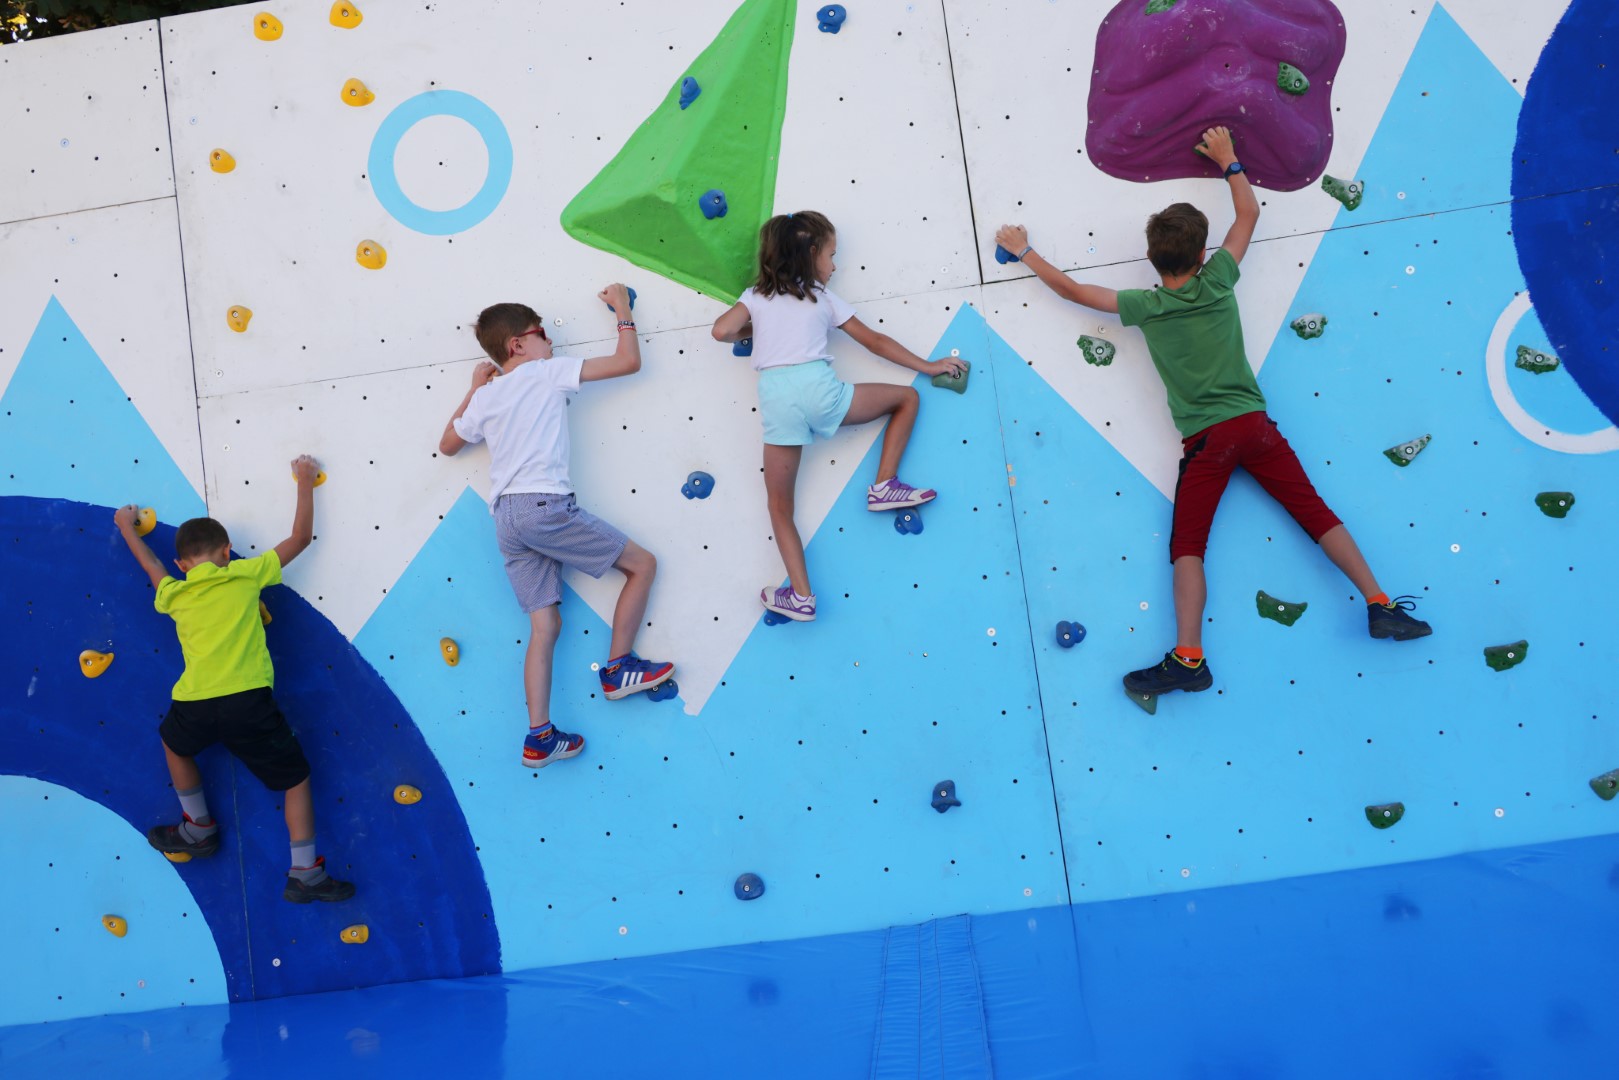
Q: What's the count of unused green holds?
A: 12